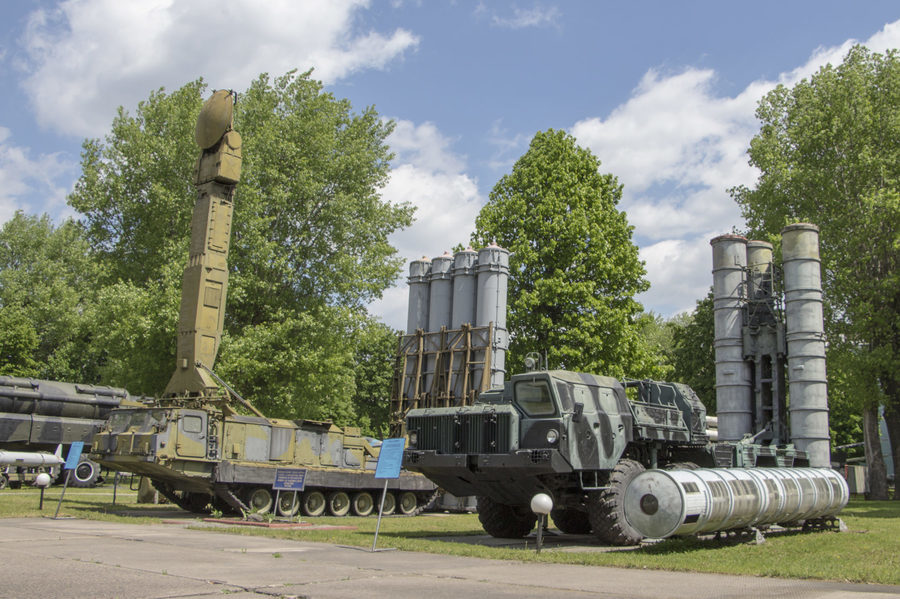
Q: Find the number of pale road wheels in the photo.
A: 7